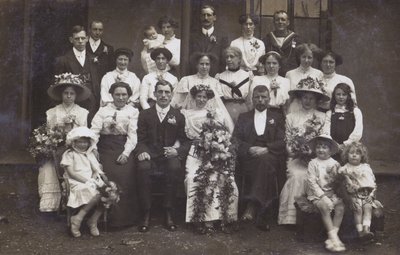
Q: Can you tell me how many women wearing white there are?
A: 13